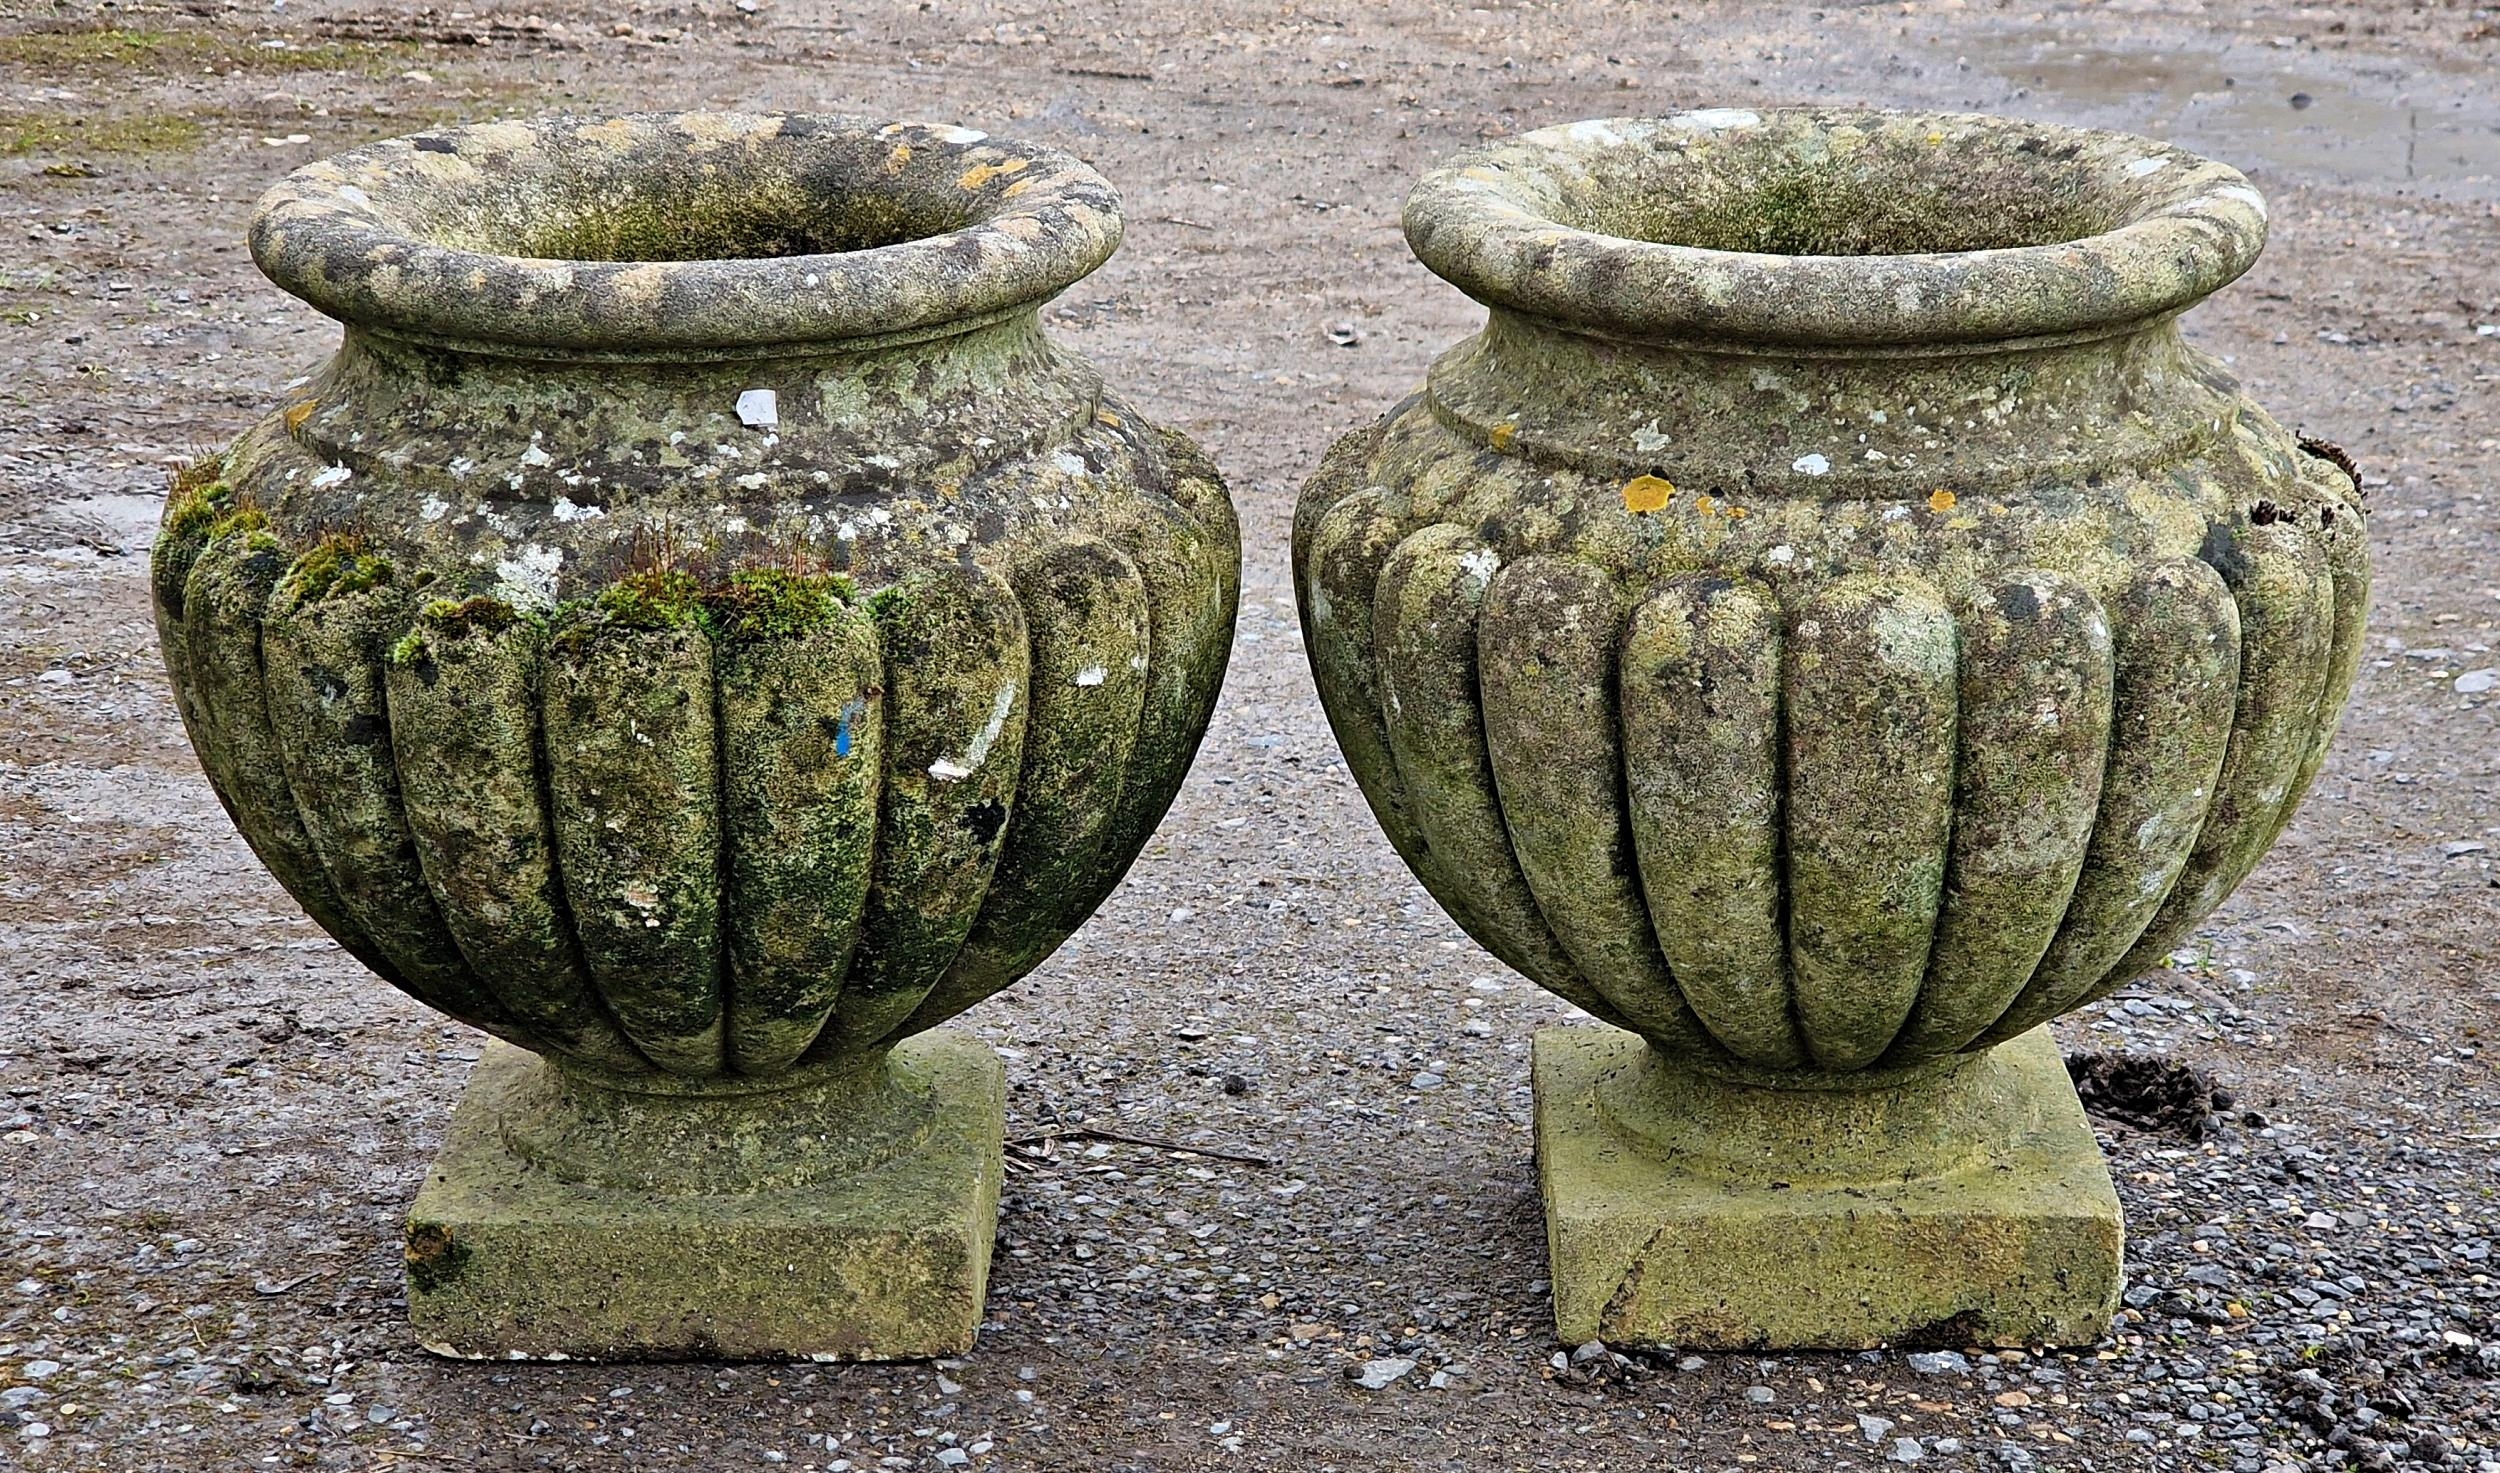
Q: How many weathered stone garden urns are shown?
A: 2